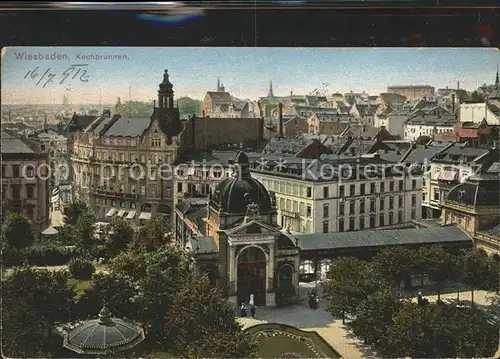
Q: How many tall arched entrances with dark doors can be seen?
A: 1